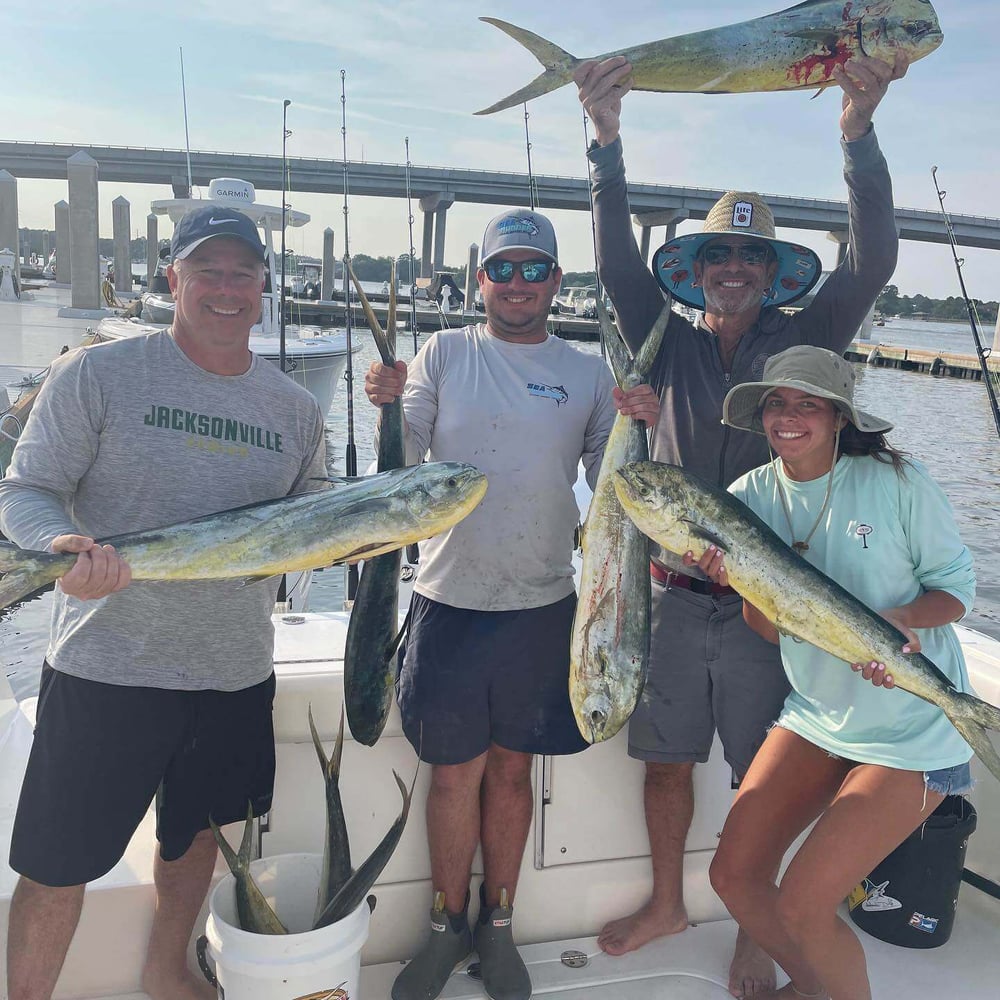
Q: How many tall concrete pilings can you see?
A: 7